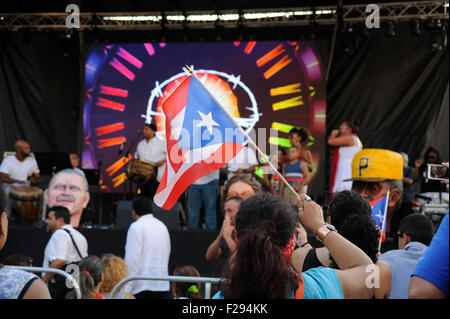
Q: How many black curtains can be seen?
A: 2